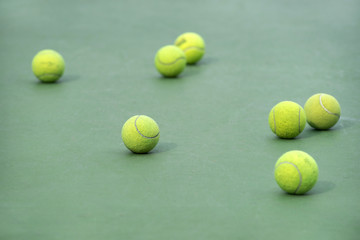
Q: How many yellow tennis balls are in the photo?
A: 7